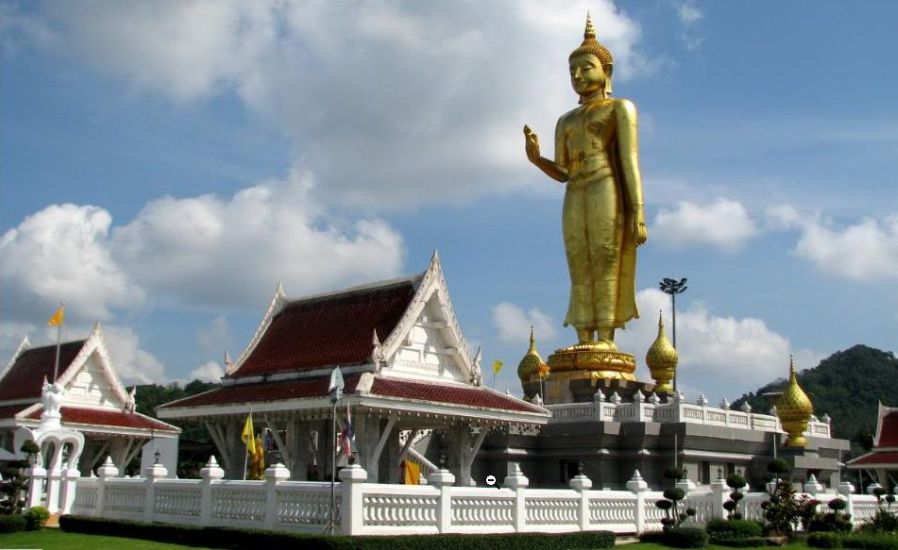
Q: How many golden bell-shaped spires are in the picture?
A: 3